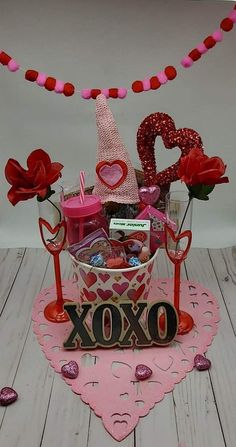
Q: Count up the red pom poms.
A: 13